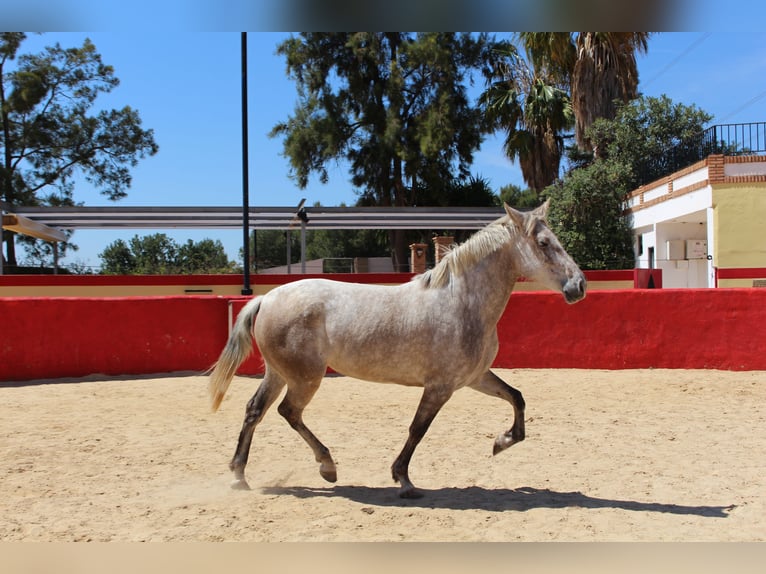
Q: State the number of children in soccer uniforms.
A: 0